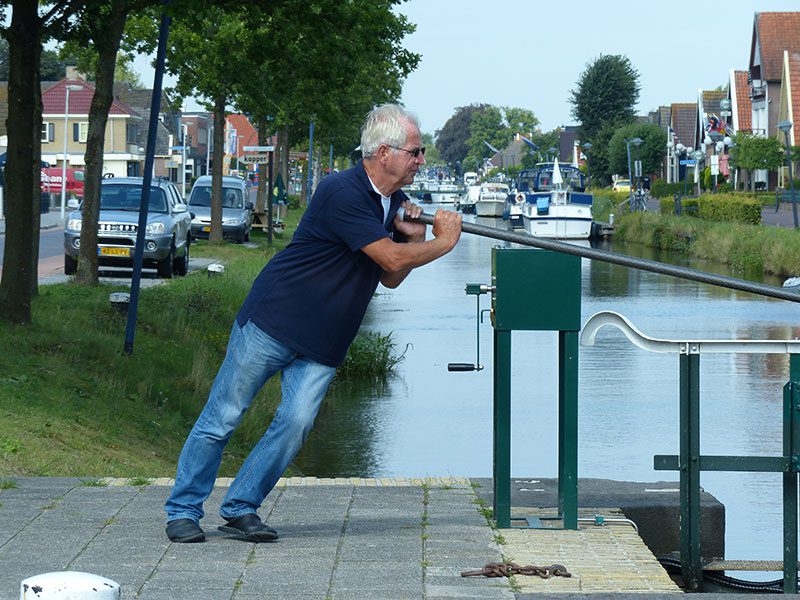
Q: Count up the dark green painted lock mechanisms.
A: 1